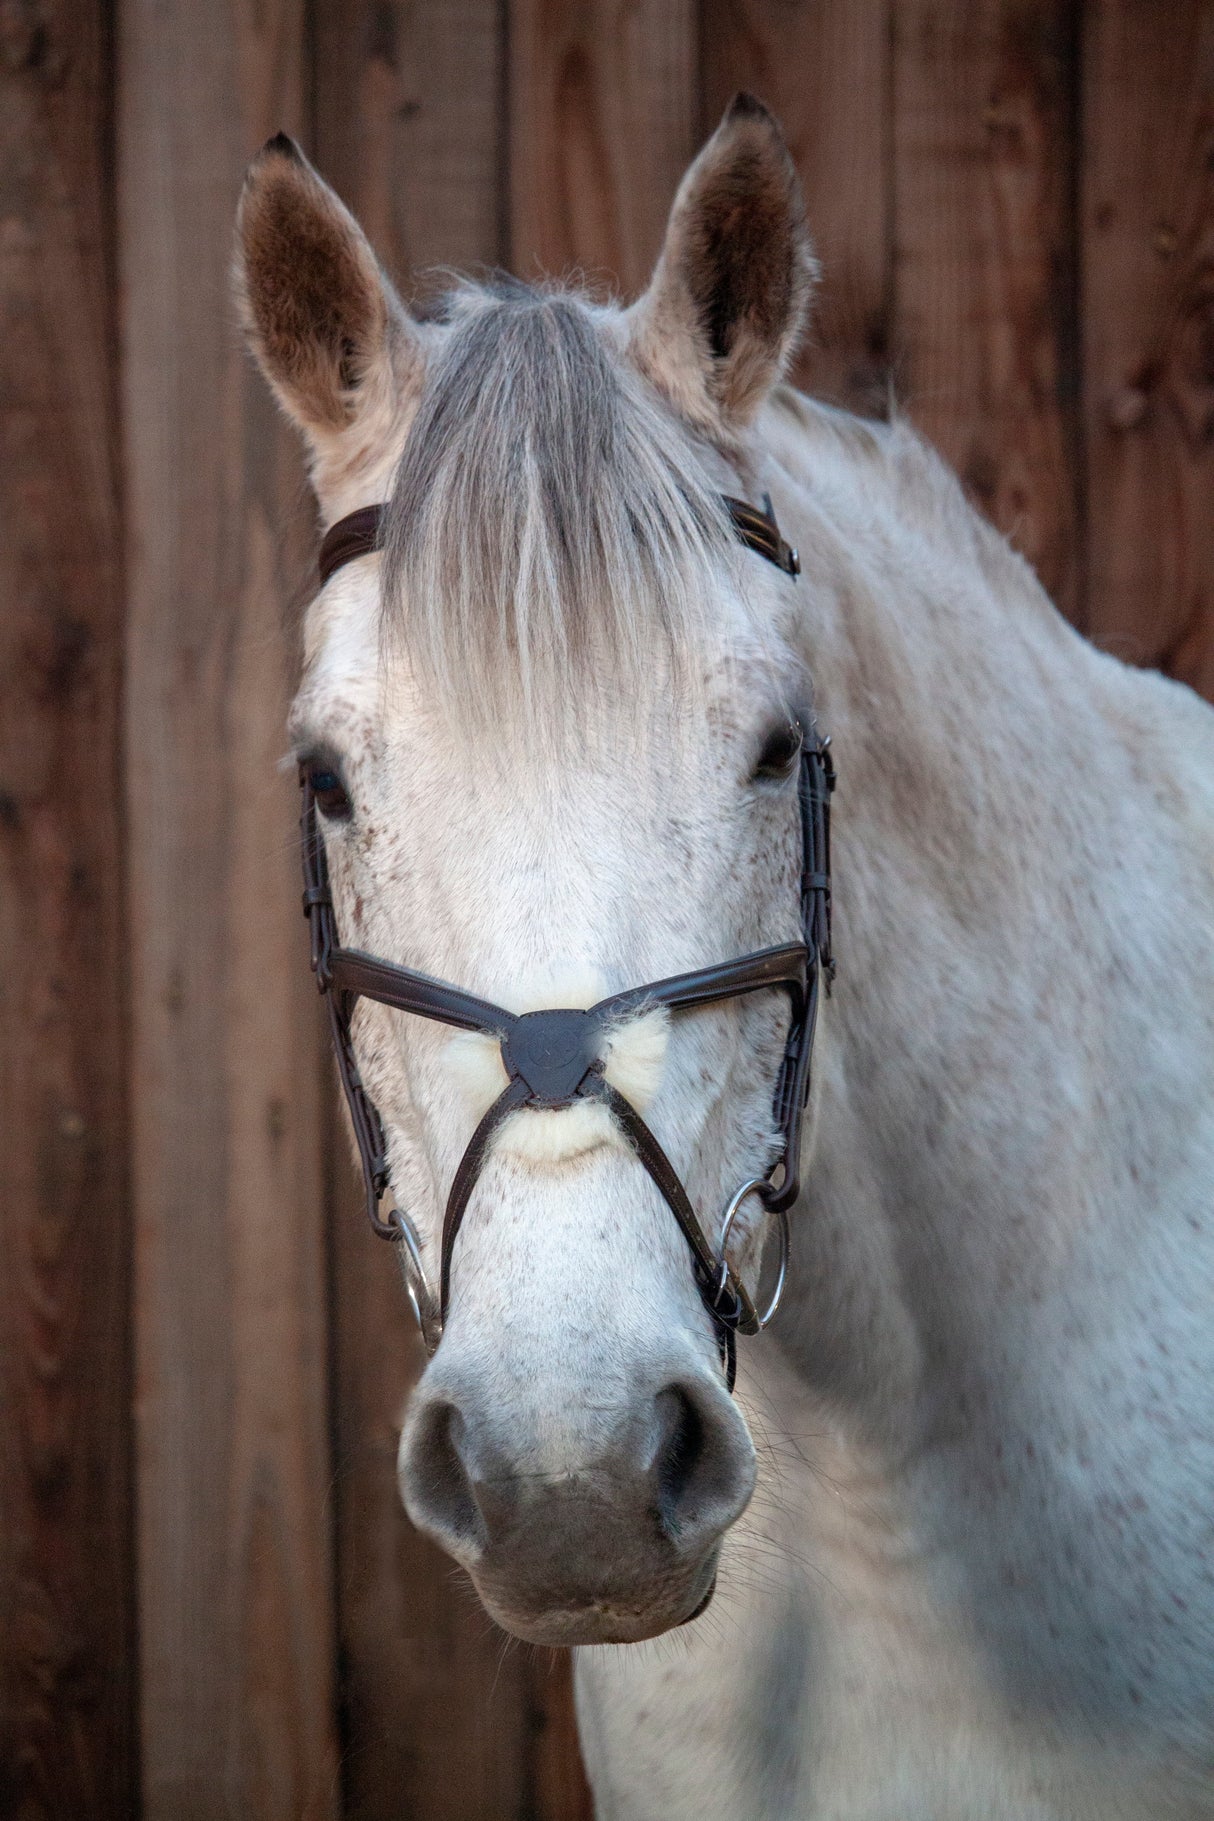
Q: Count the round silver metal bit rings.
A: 2